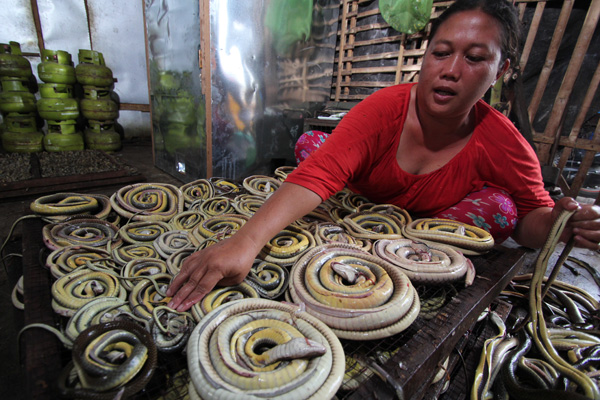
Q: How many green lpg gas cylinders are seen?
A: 9